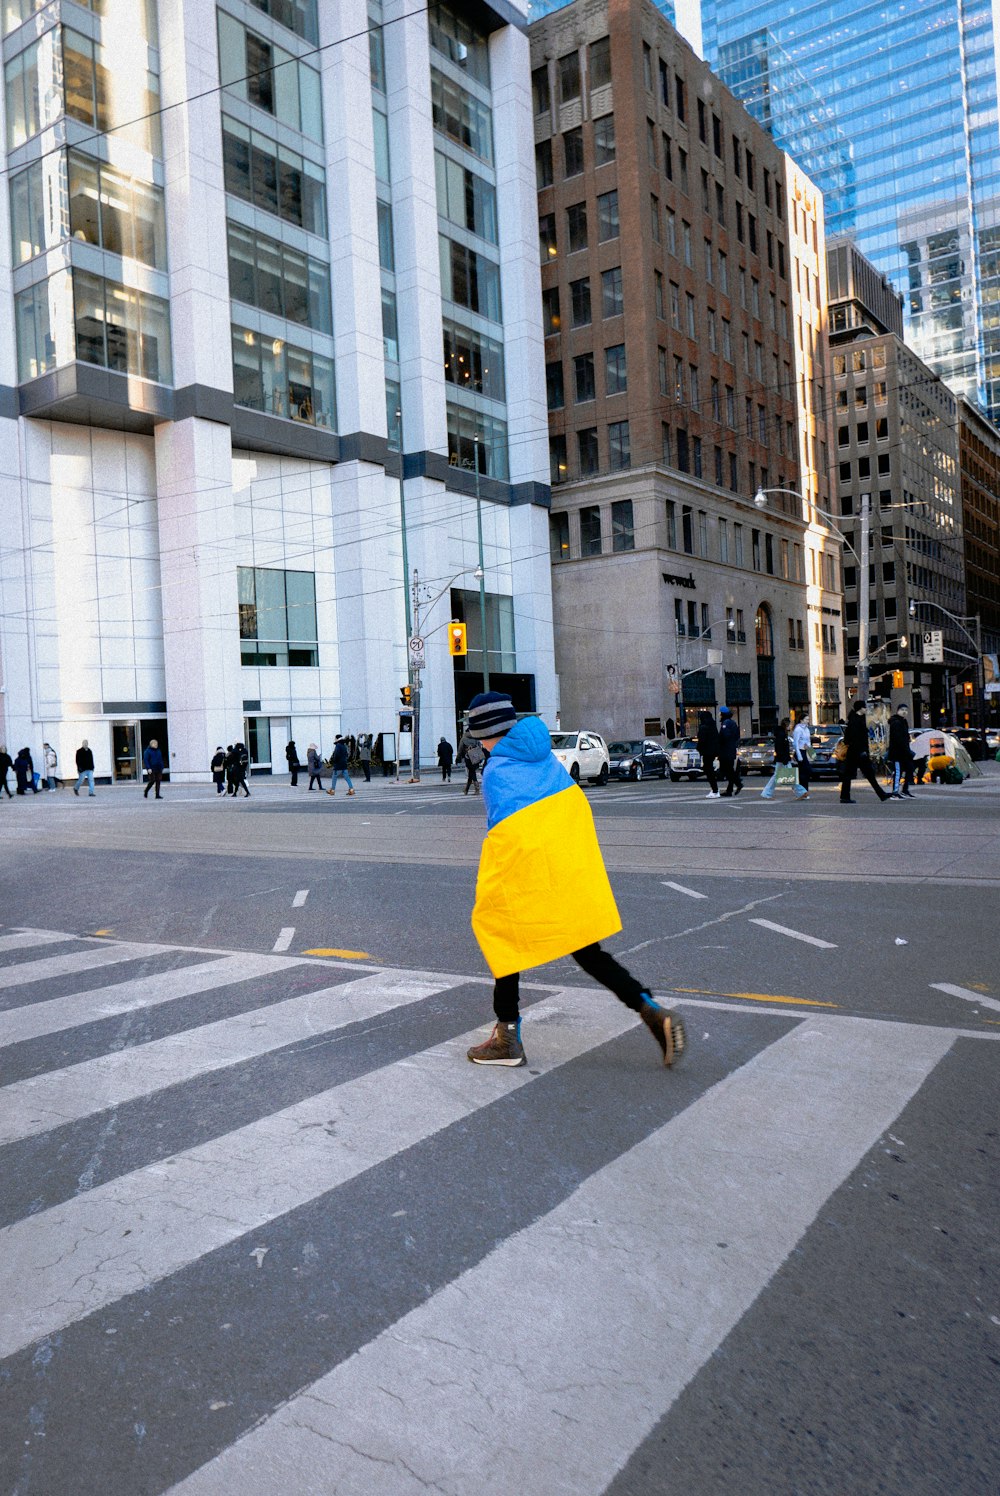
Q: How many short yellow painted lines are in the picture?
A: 3